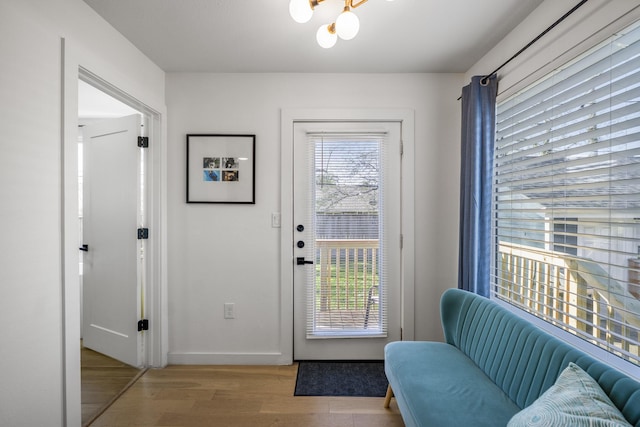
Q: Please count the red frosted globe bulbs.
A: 0